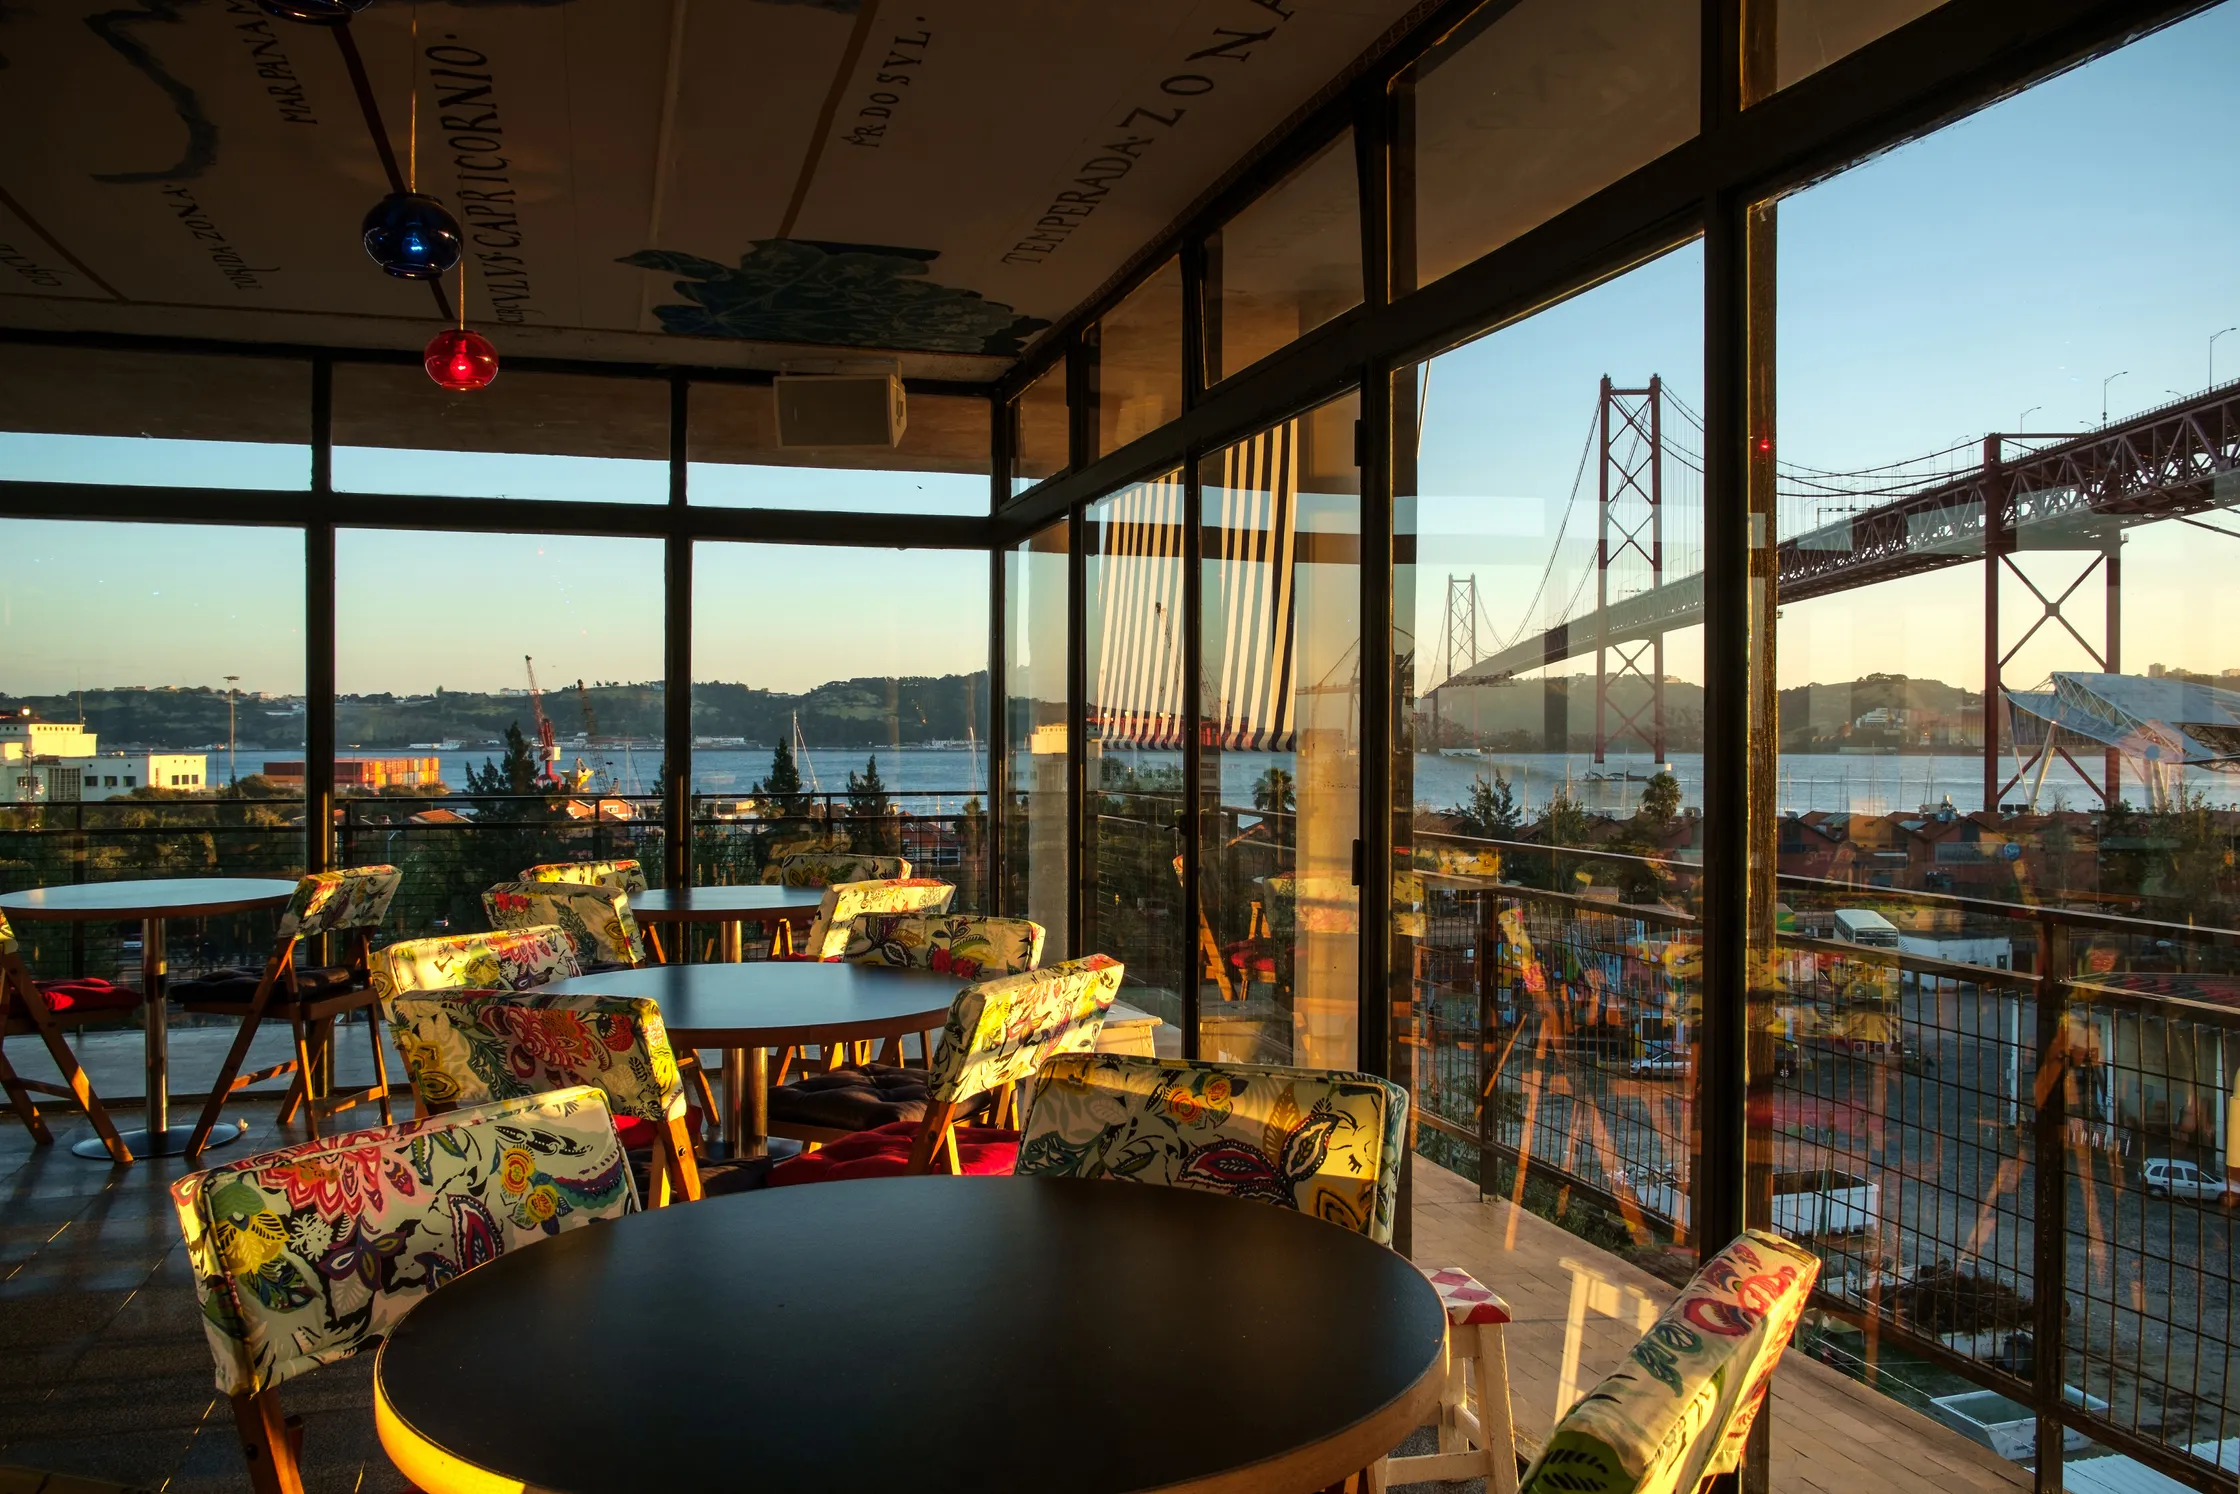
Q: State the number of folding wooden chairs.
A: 13